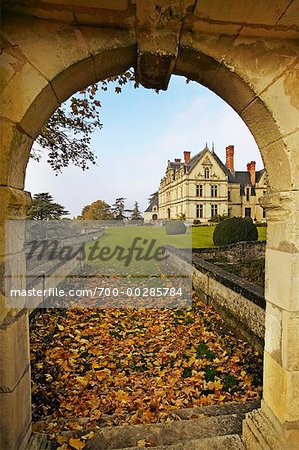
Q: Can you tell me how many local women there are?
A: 0